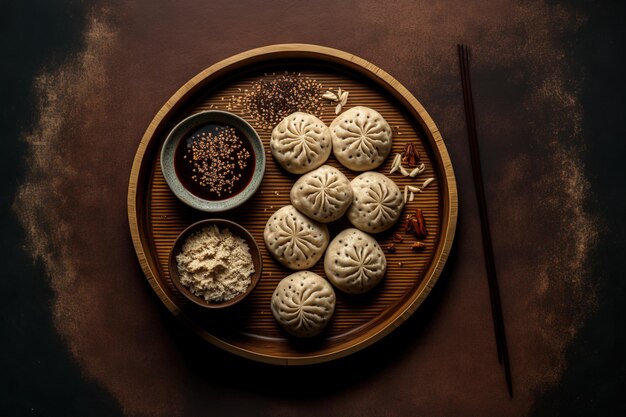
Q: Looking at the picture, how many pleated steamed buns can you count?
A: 7